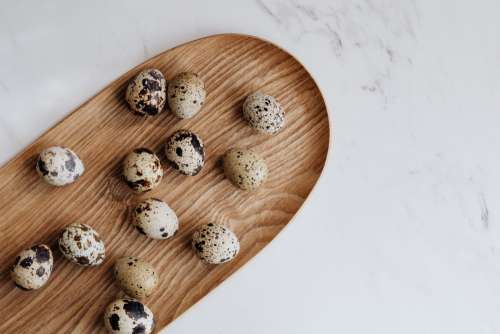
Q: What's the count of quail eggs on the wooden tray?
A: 13